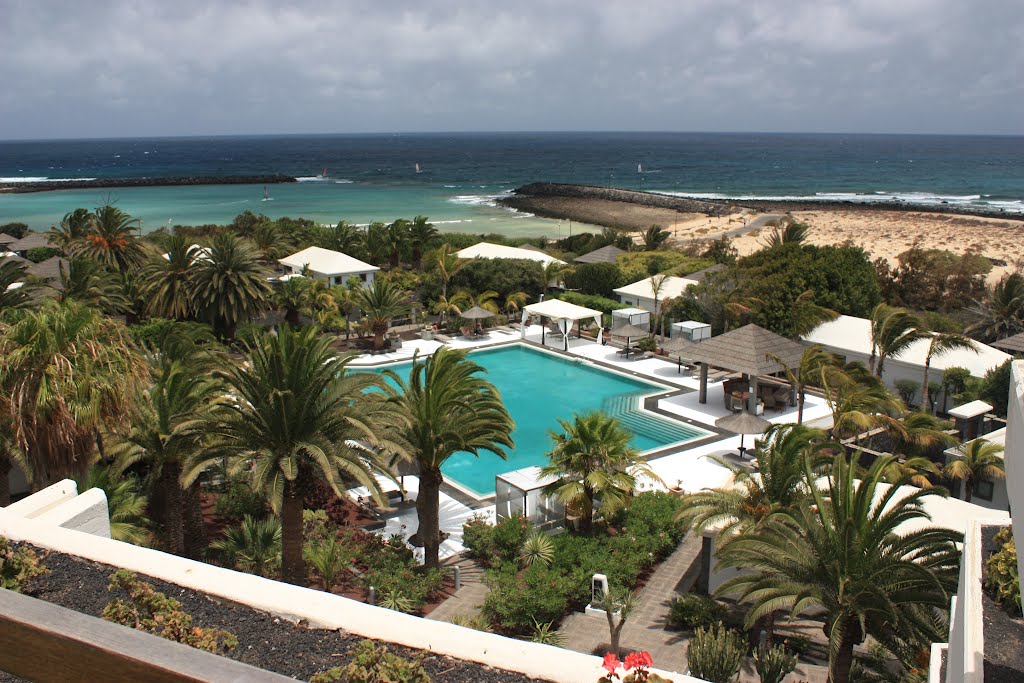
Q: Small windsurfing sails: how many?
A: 4